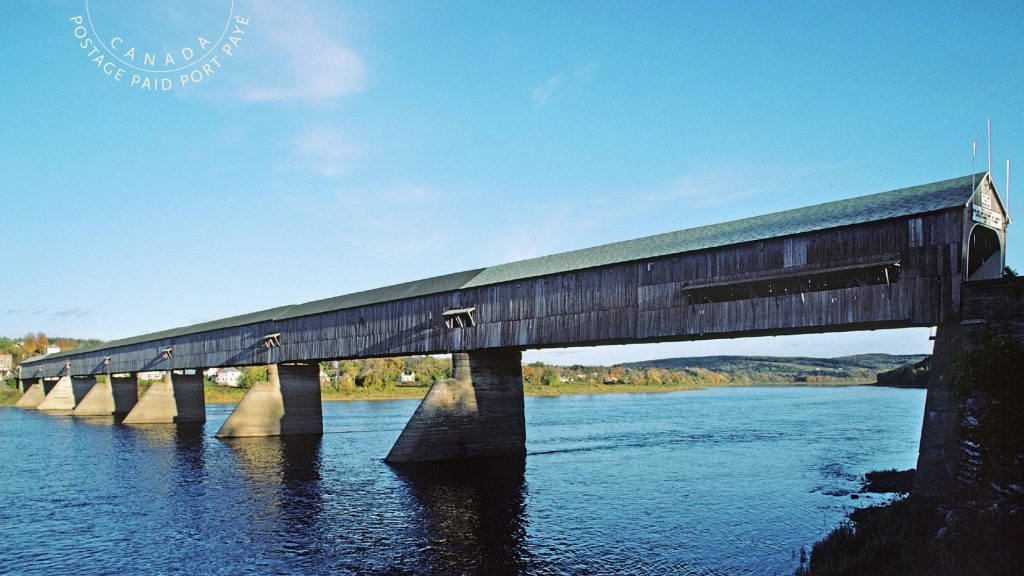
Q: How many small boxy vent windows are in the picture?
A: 6